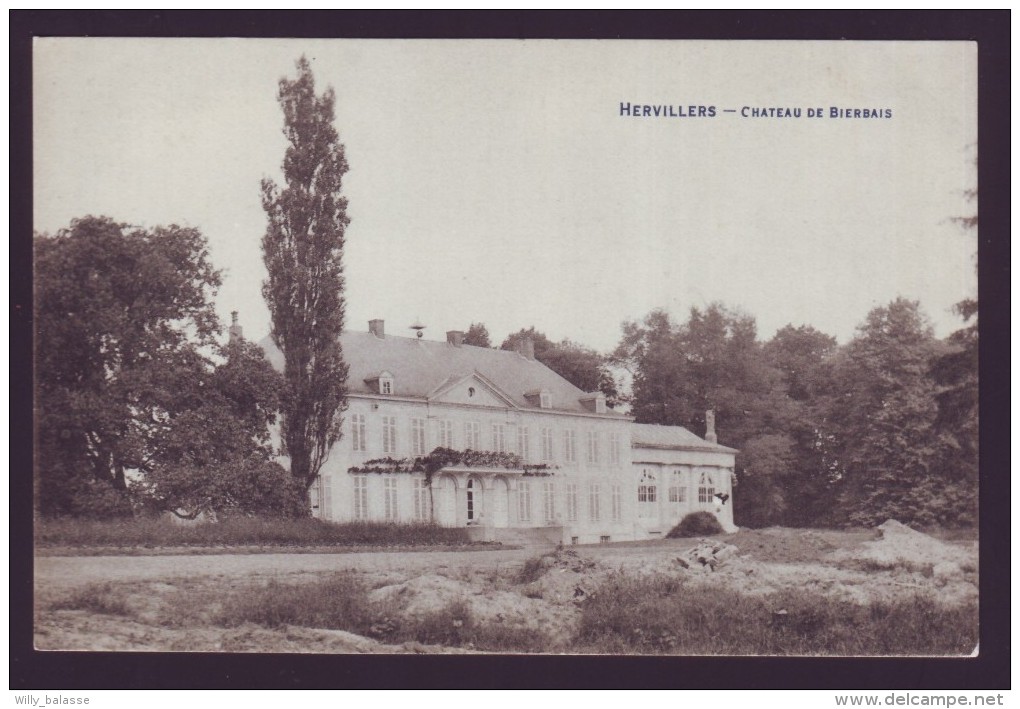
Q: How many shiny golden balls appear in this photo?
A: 0